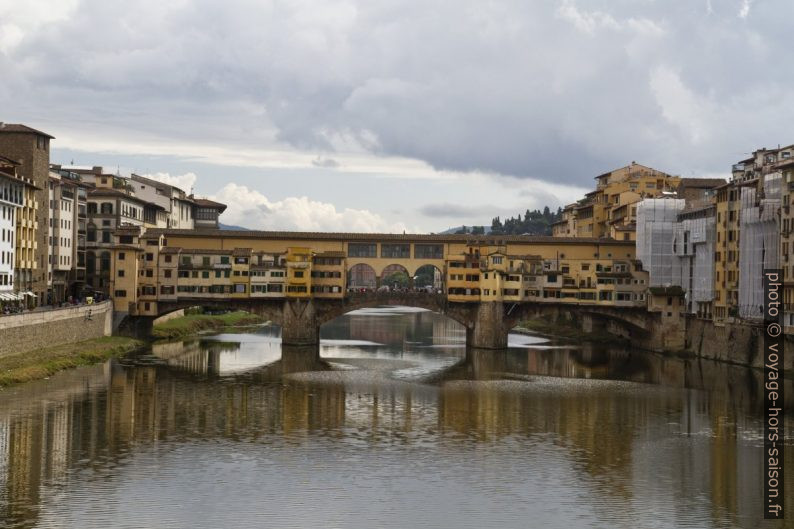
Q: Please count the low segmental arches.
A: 3